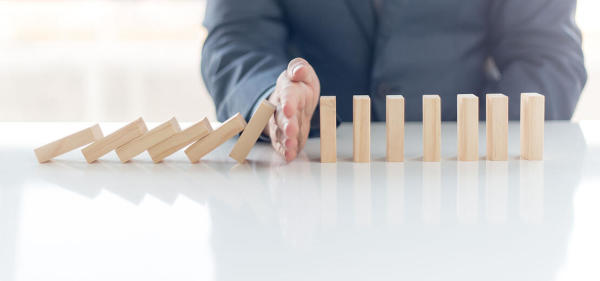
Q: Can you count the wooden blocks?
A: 13